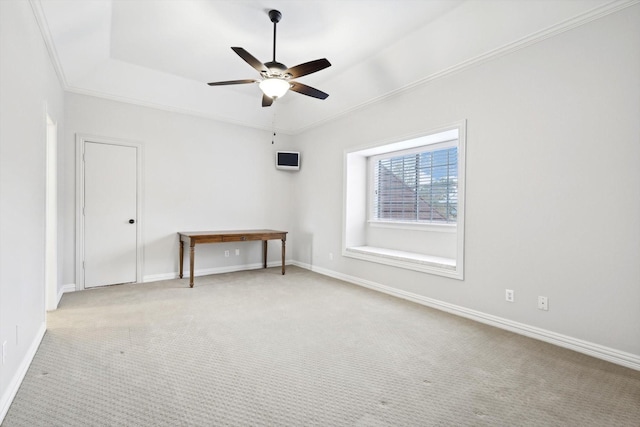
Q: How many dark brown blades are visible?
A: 5